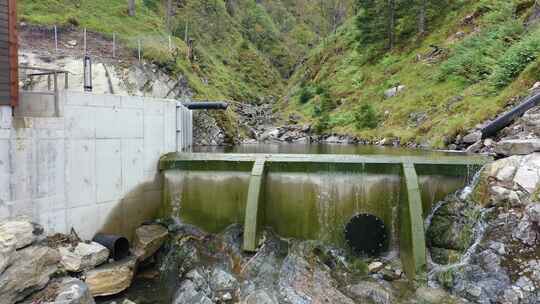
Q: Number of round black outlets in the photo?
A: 2